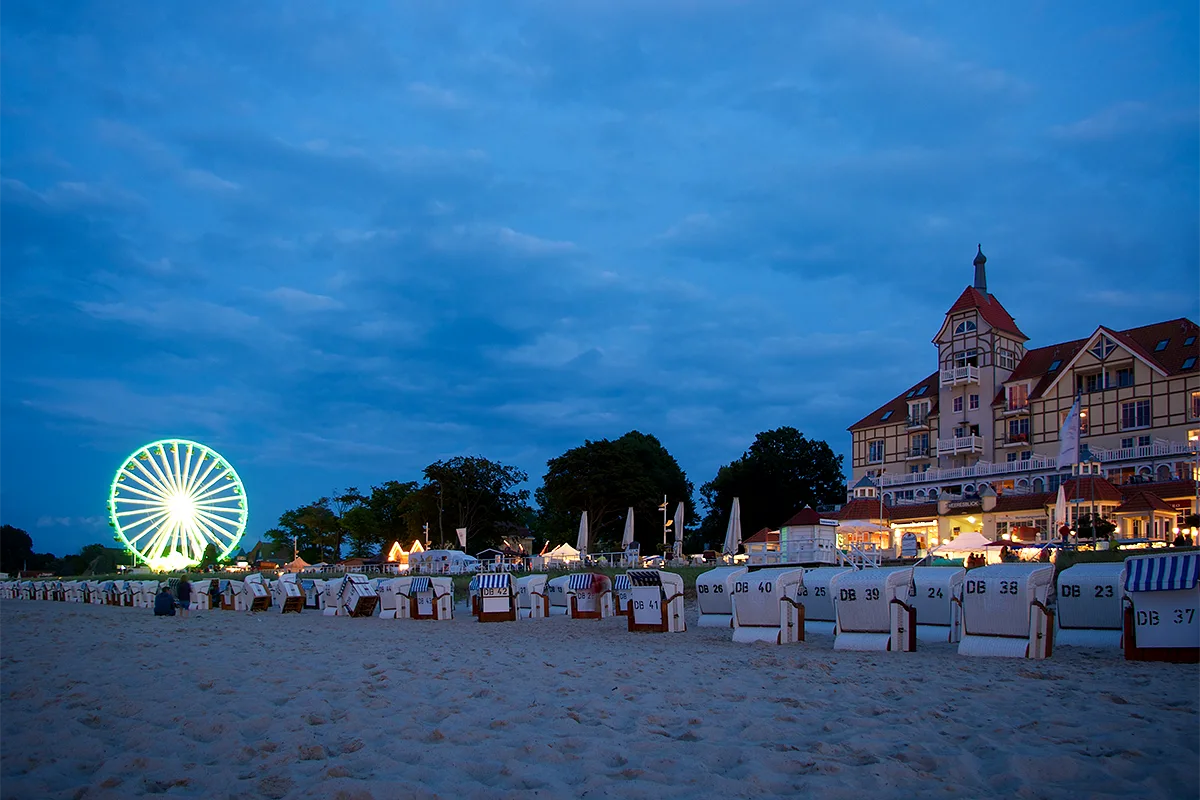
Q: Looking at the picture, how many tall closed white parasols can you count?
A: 5